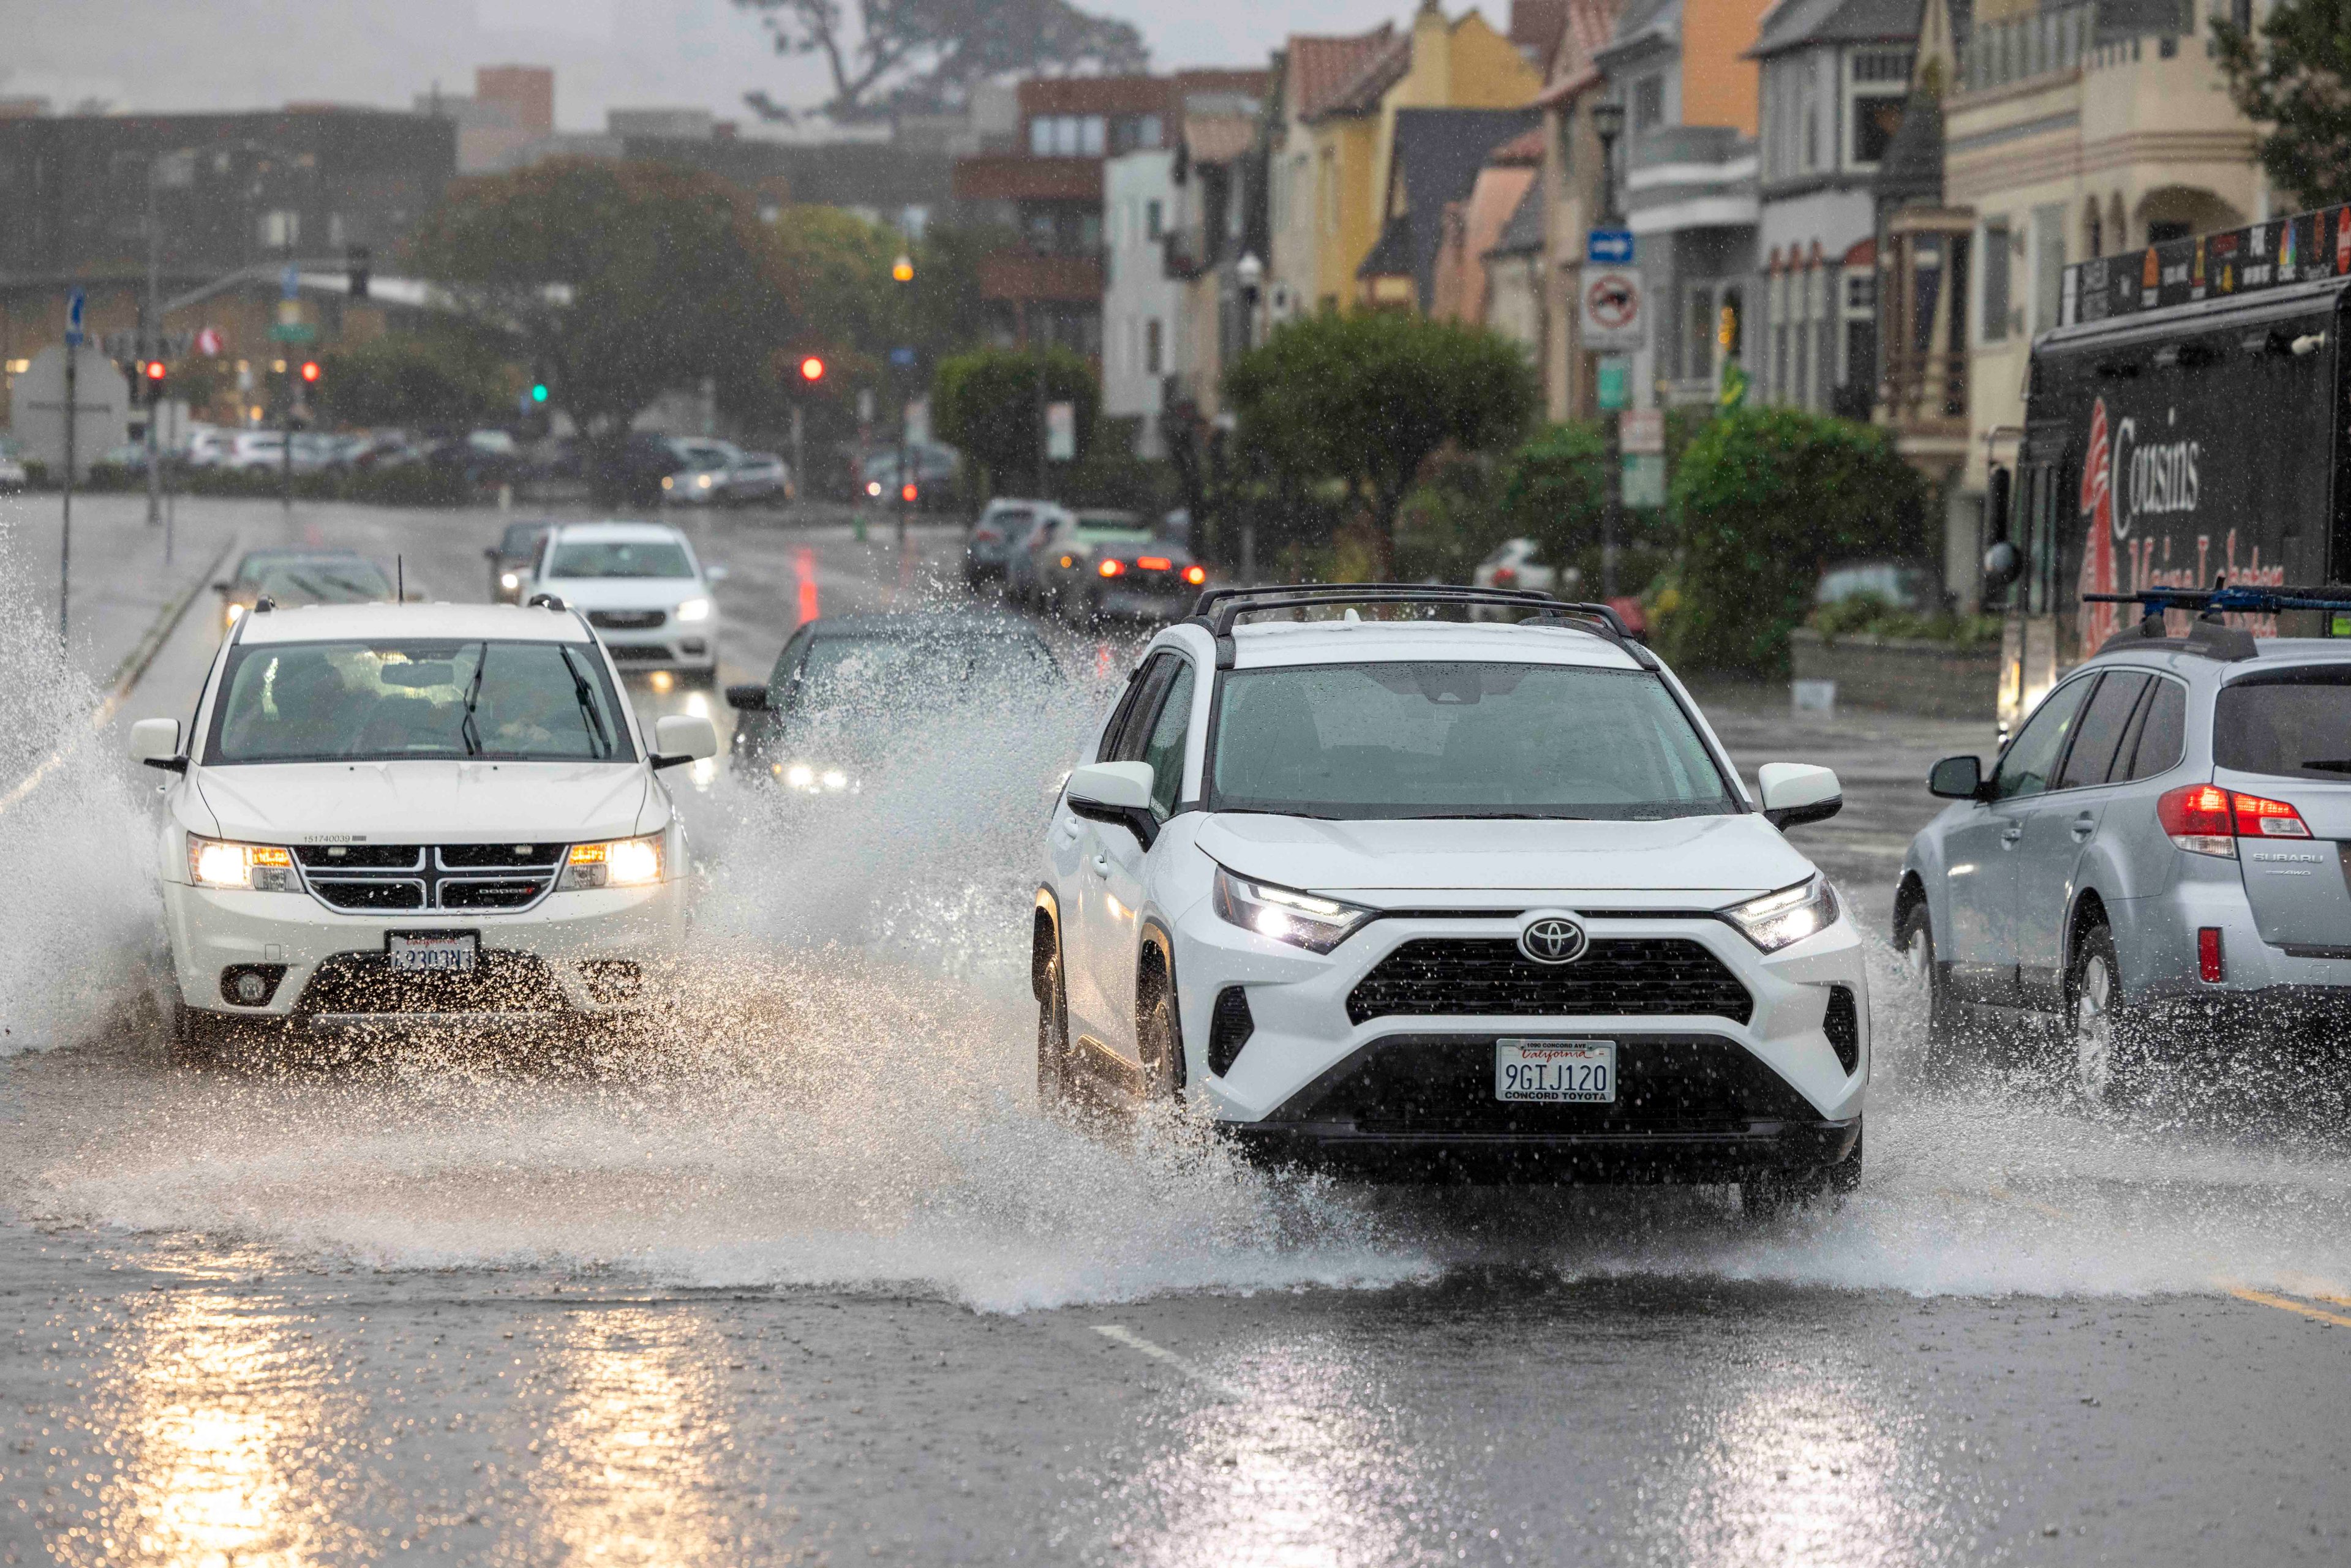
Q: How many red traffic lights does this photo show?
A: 3